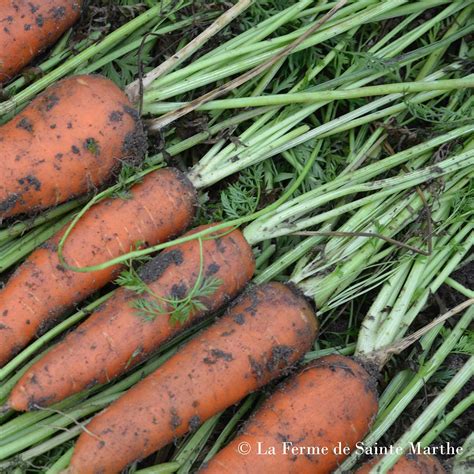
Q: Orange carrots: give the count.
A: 7